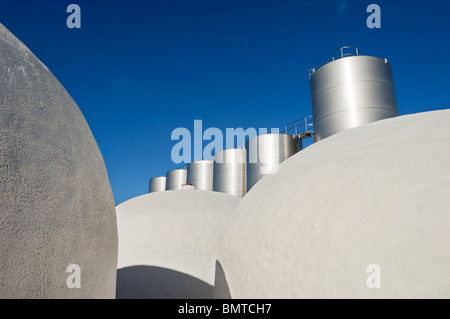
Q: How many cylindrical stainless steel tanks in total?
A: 6